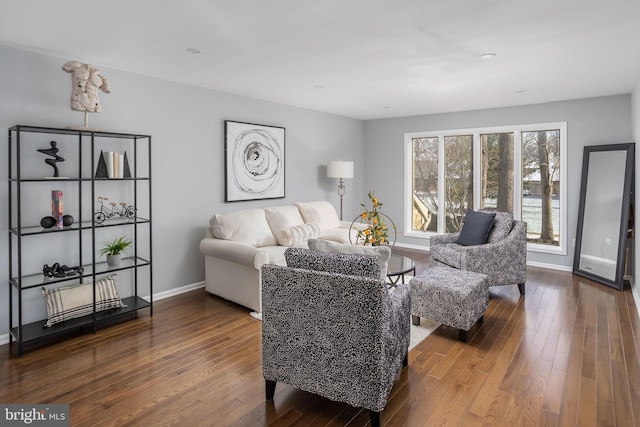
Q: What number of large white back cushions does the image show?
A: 3